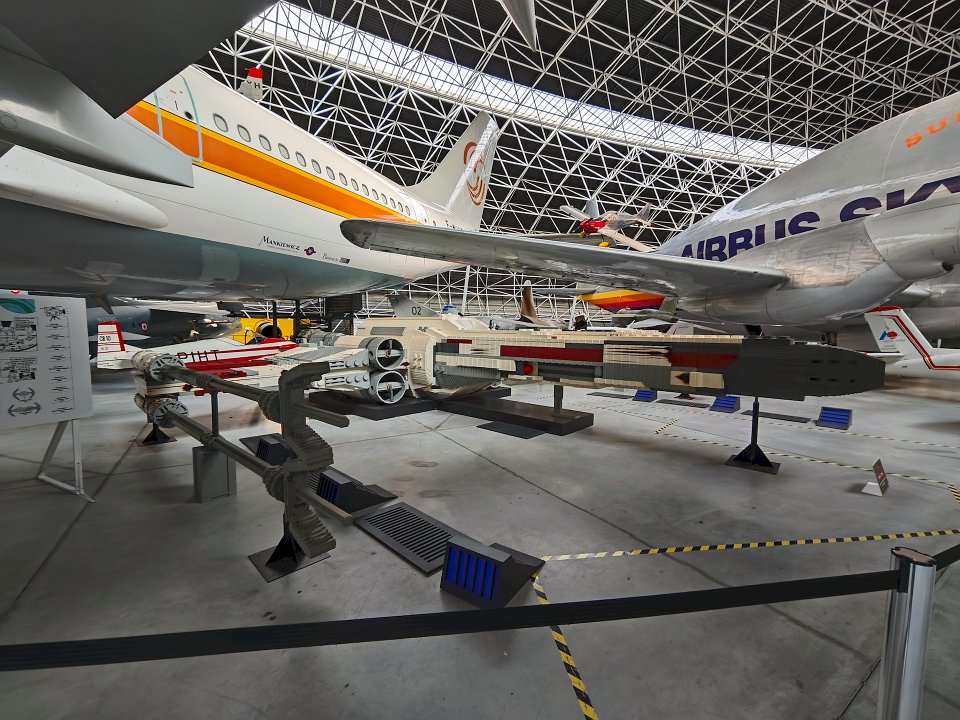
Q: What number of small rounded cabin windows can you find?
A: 15